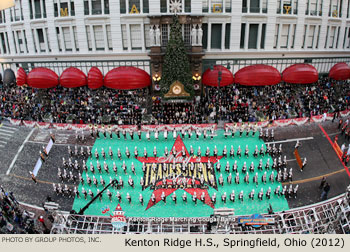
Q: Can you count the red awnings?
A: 9